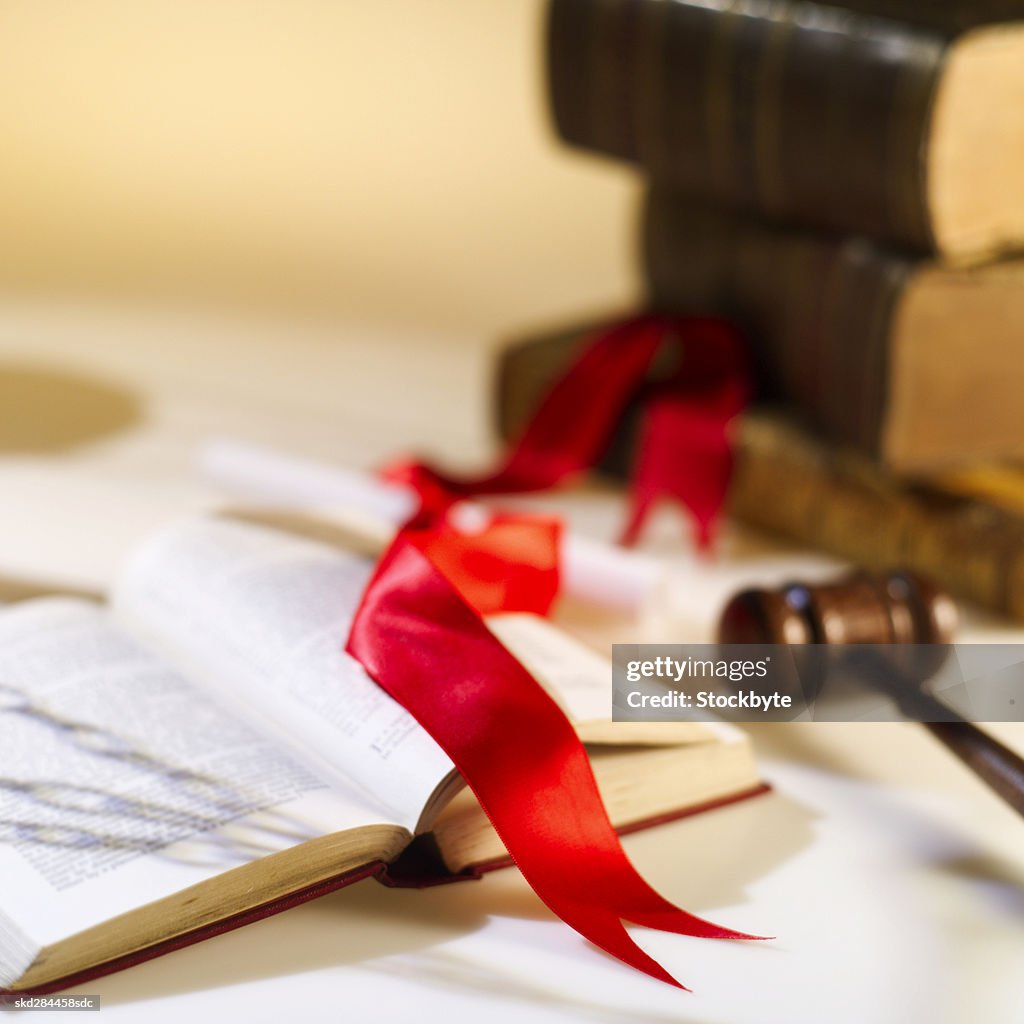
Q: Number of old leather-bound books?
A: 3